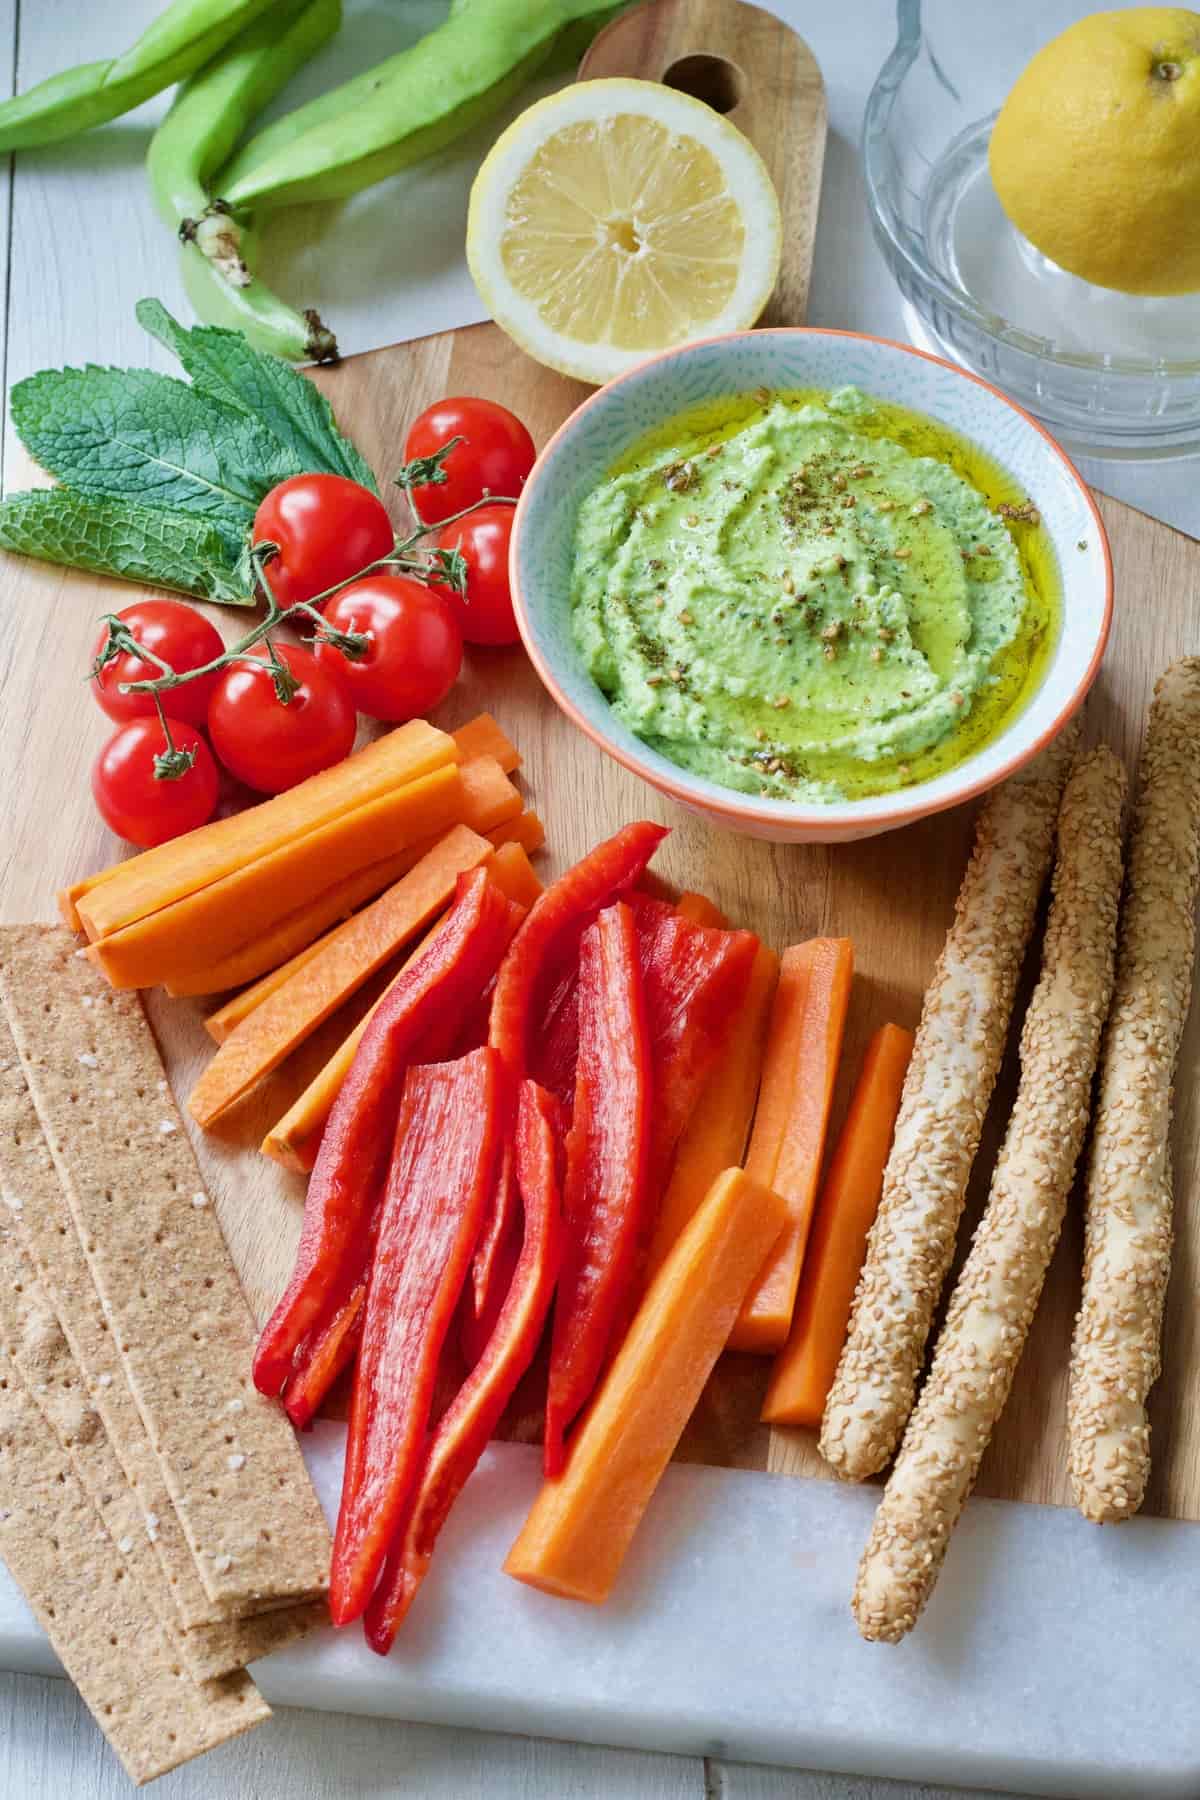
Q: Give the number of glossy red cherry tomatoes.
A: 7